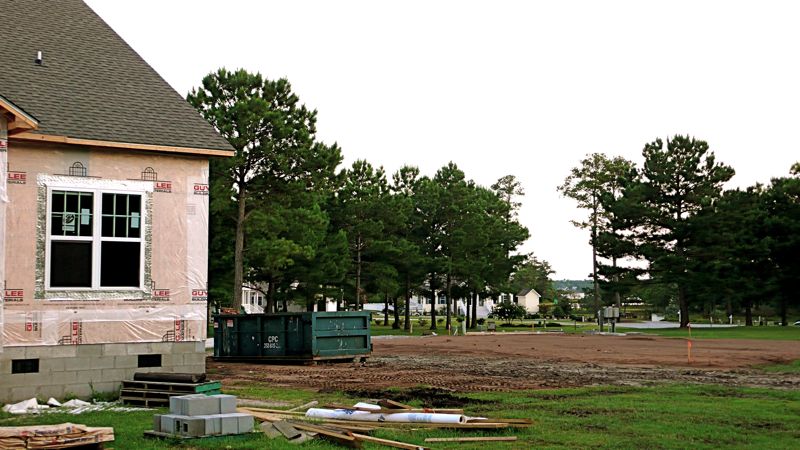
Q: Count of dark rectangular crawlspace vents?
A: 2